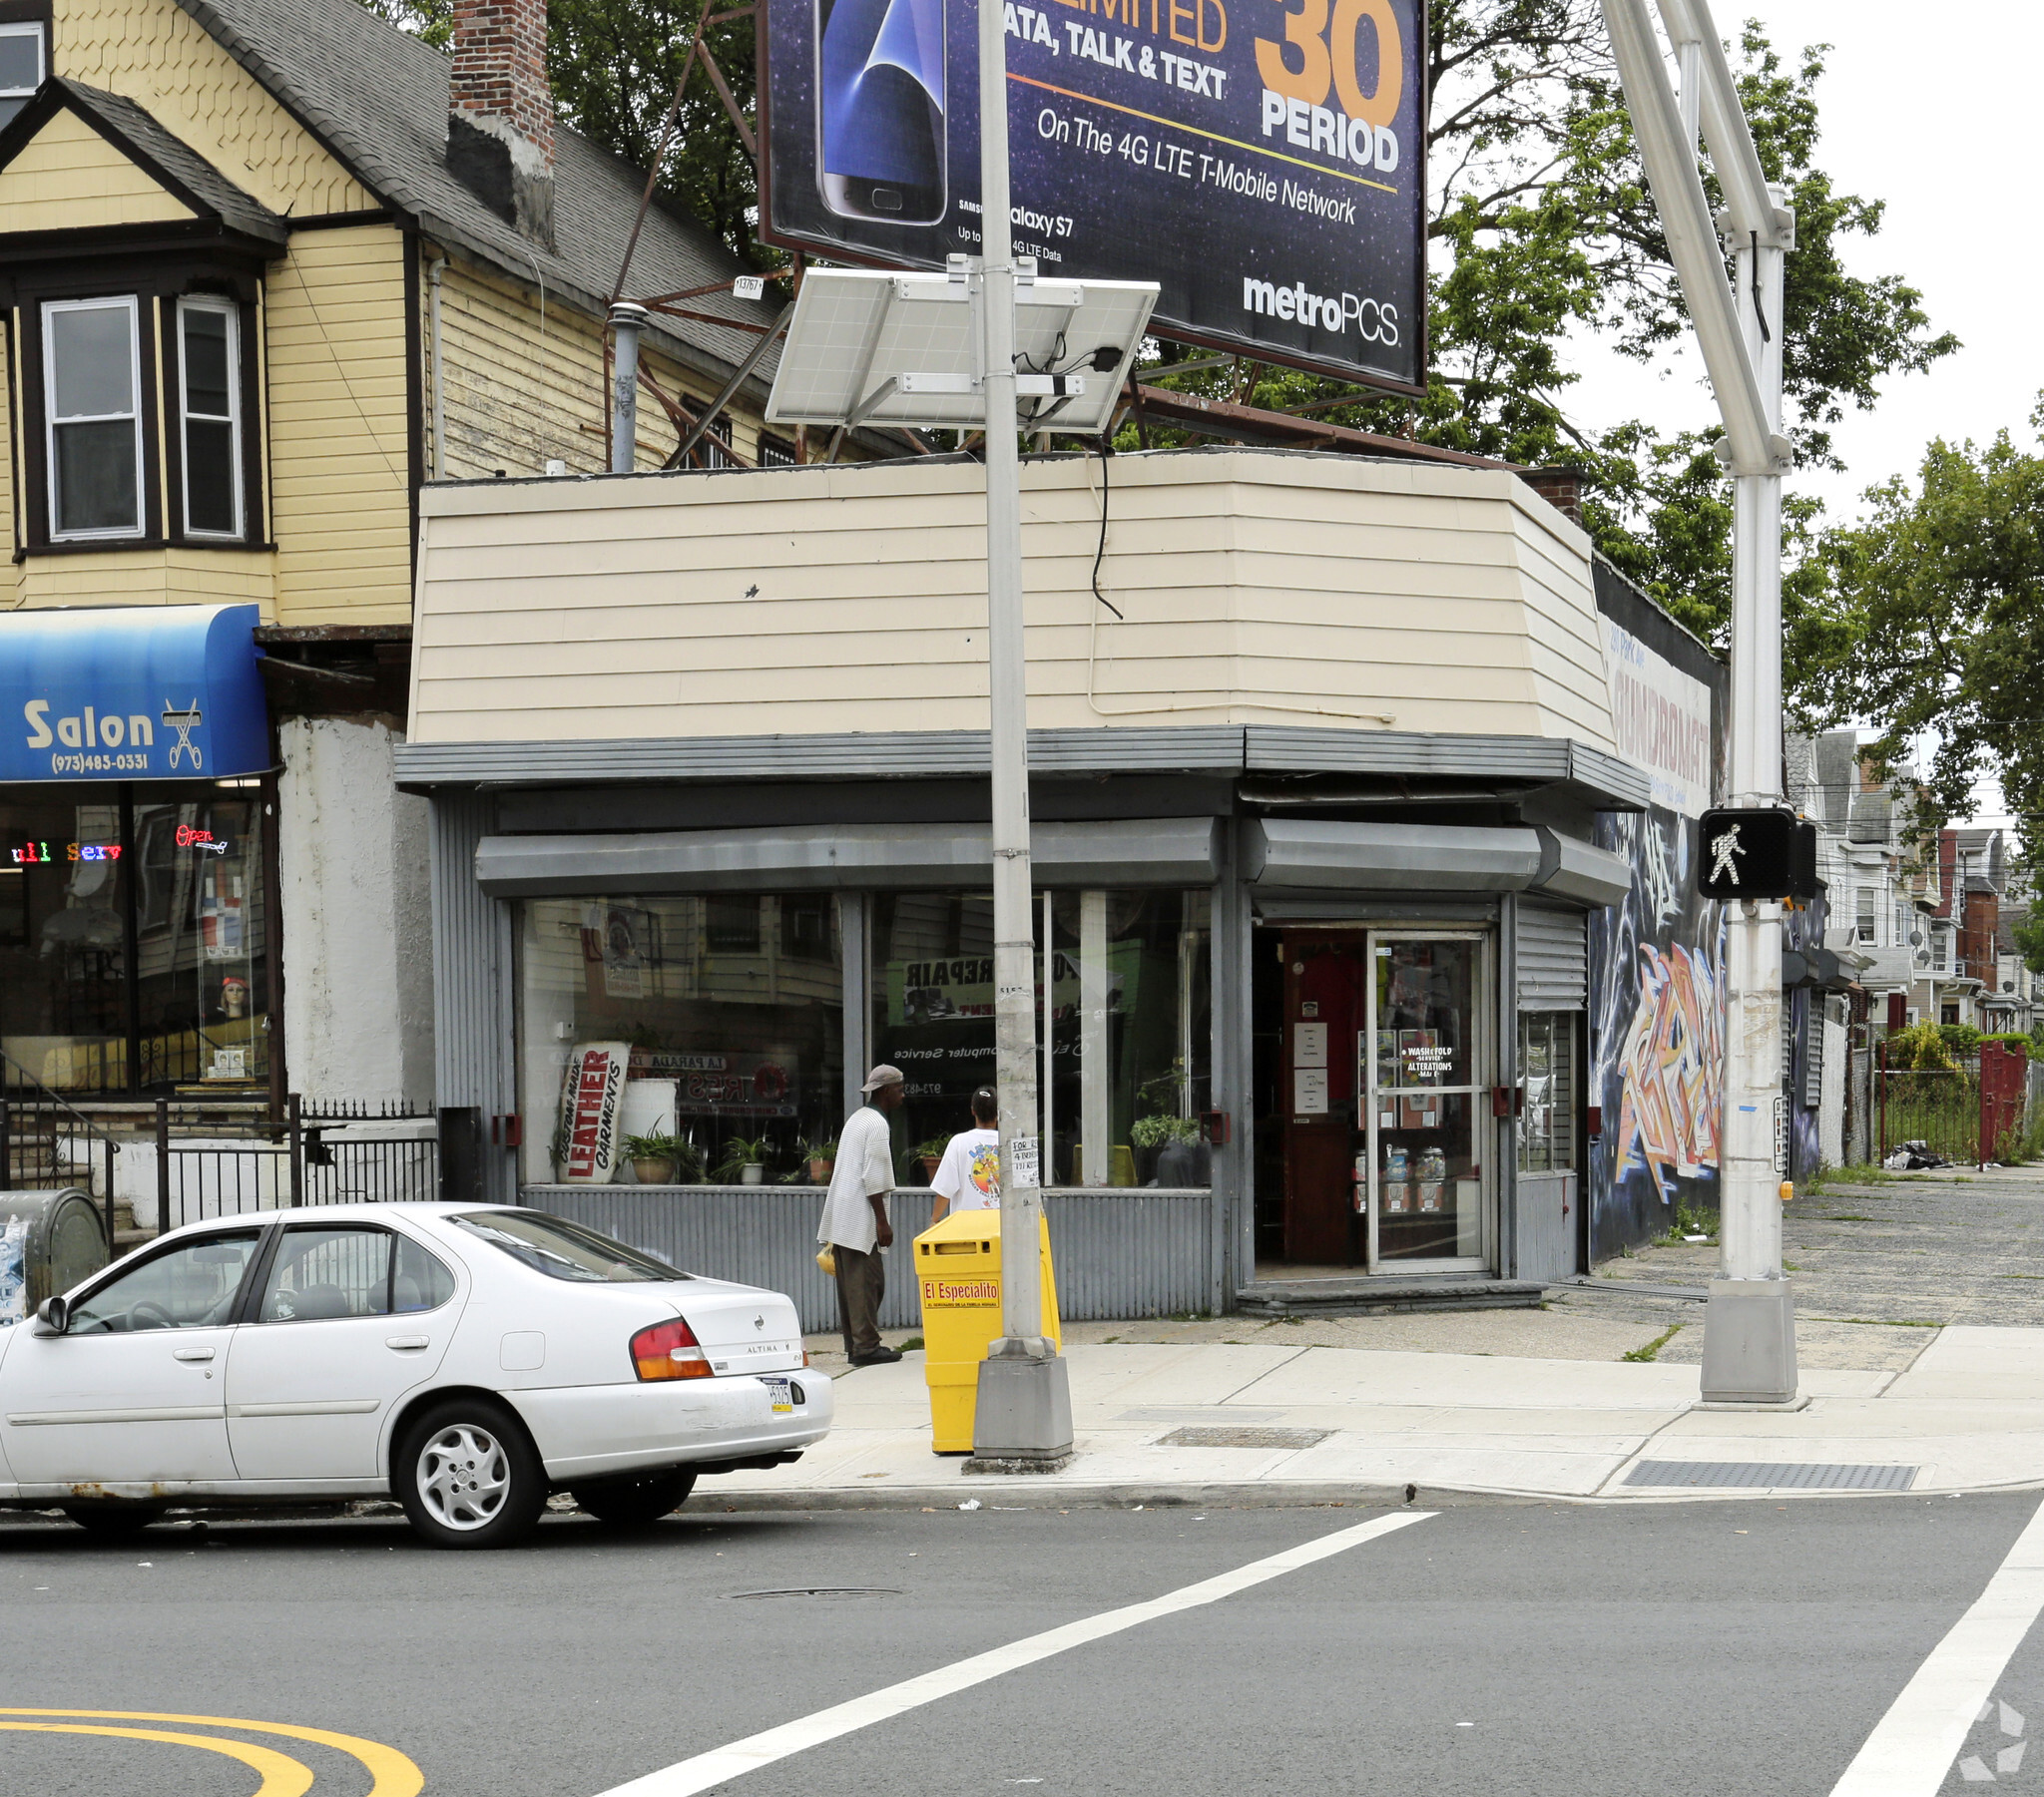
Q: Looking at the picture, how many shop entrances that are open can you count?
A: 1